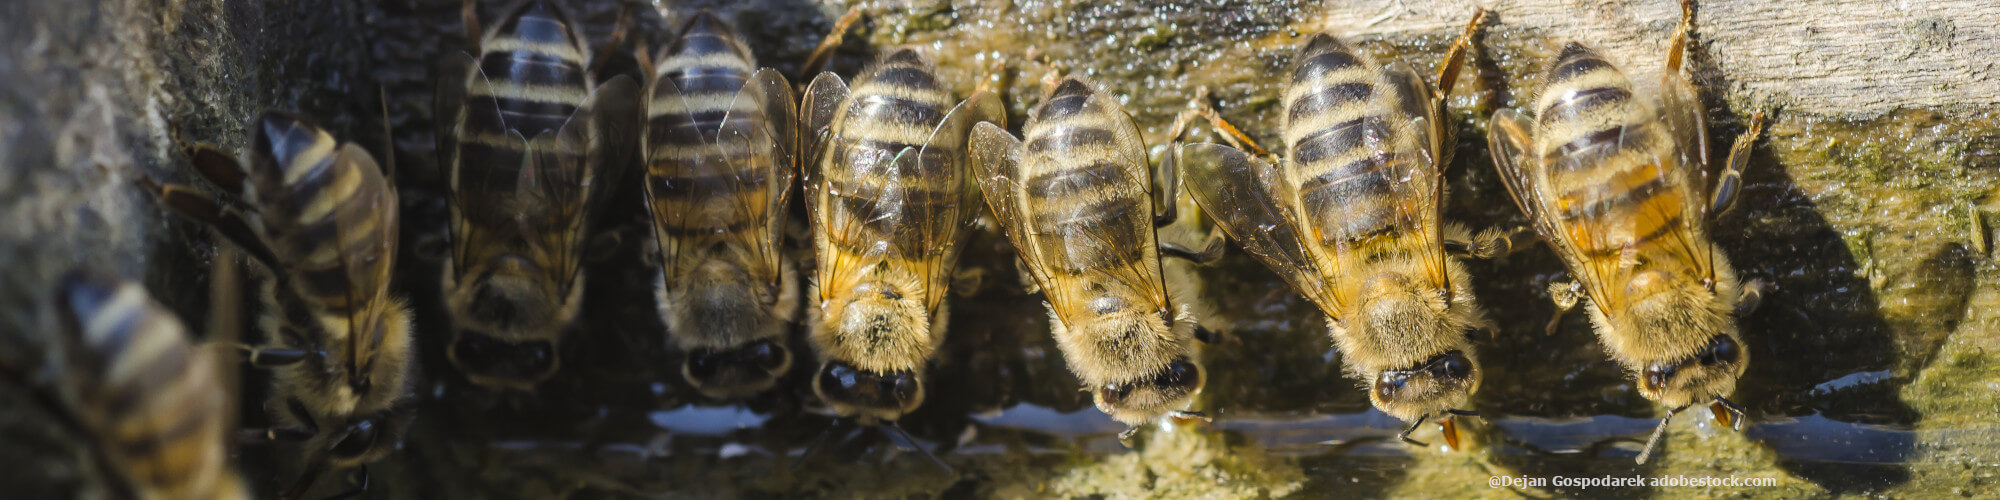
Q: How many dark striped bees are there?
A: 8